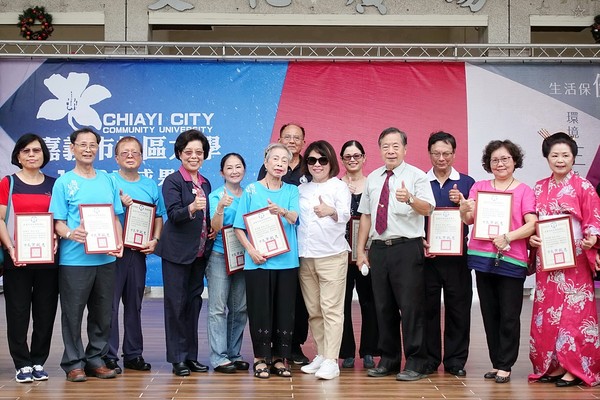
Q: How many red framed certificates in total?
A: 9